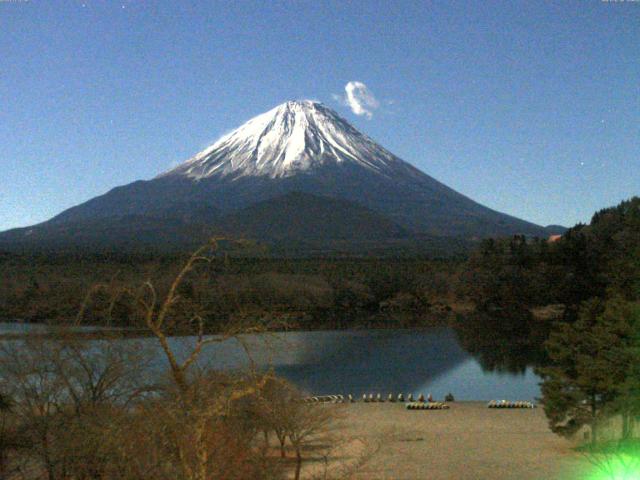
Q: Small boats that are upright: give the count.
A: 9